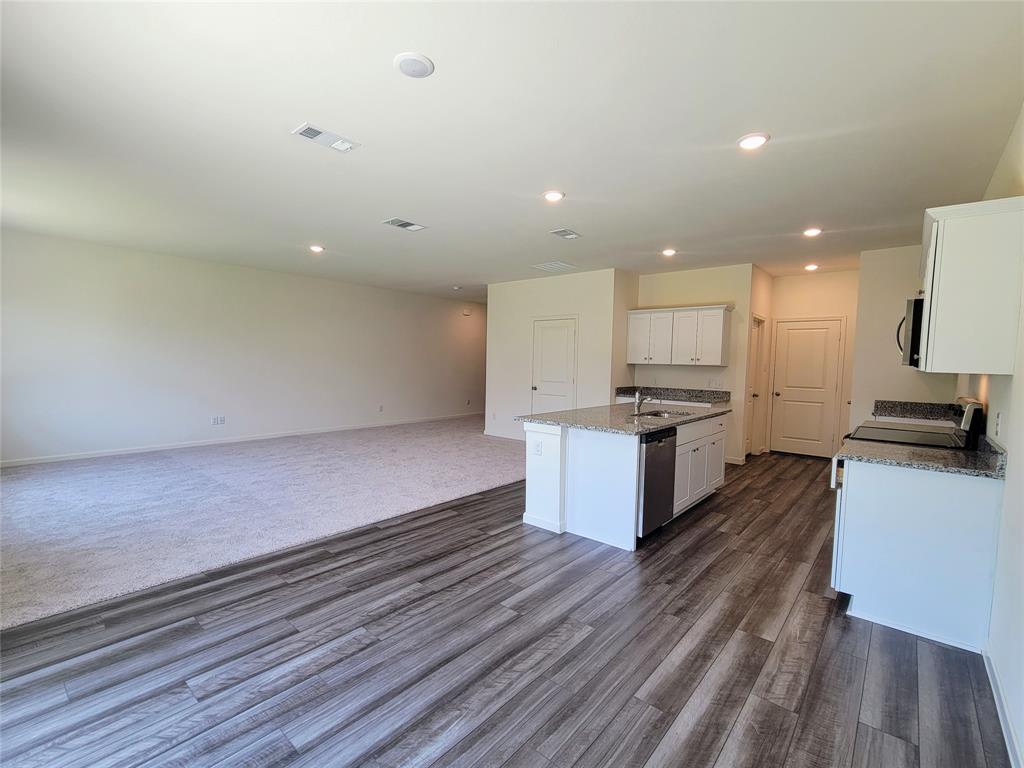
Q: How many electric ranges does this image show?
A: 1